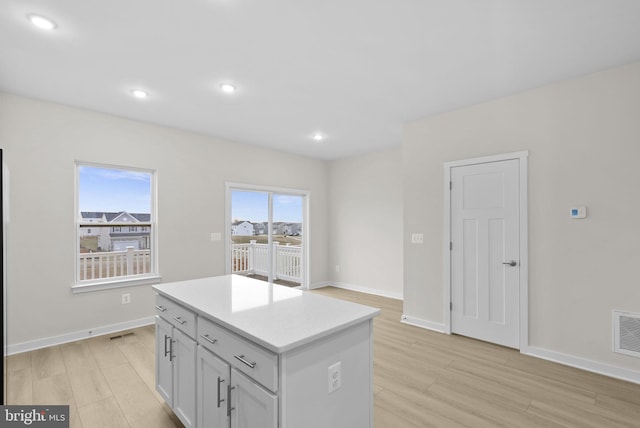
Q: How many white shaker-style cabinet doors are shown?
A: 4